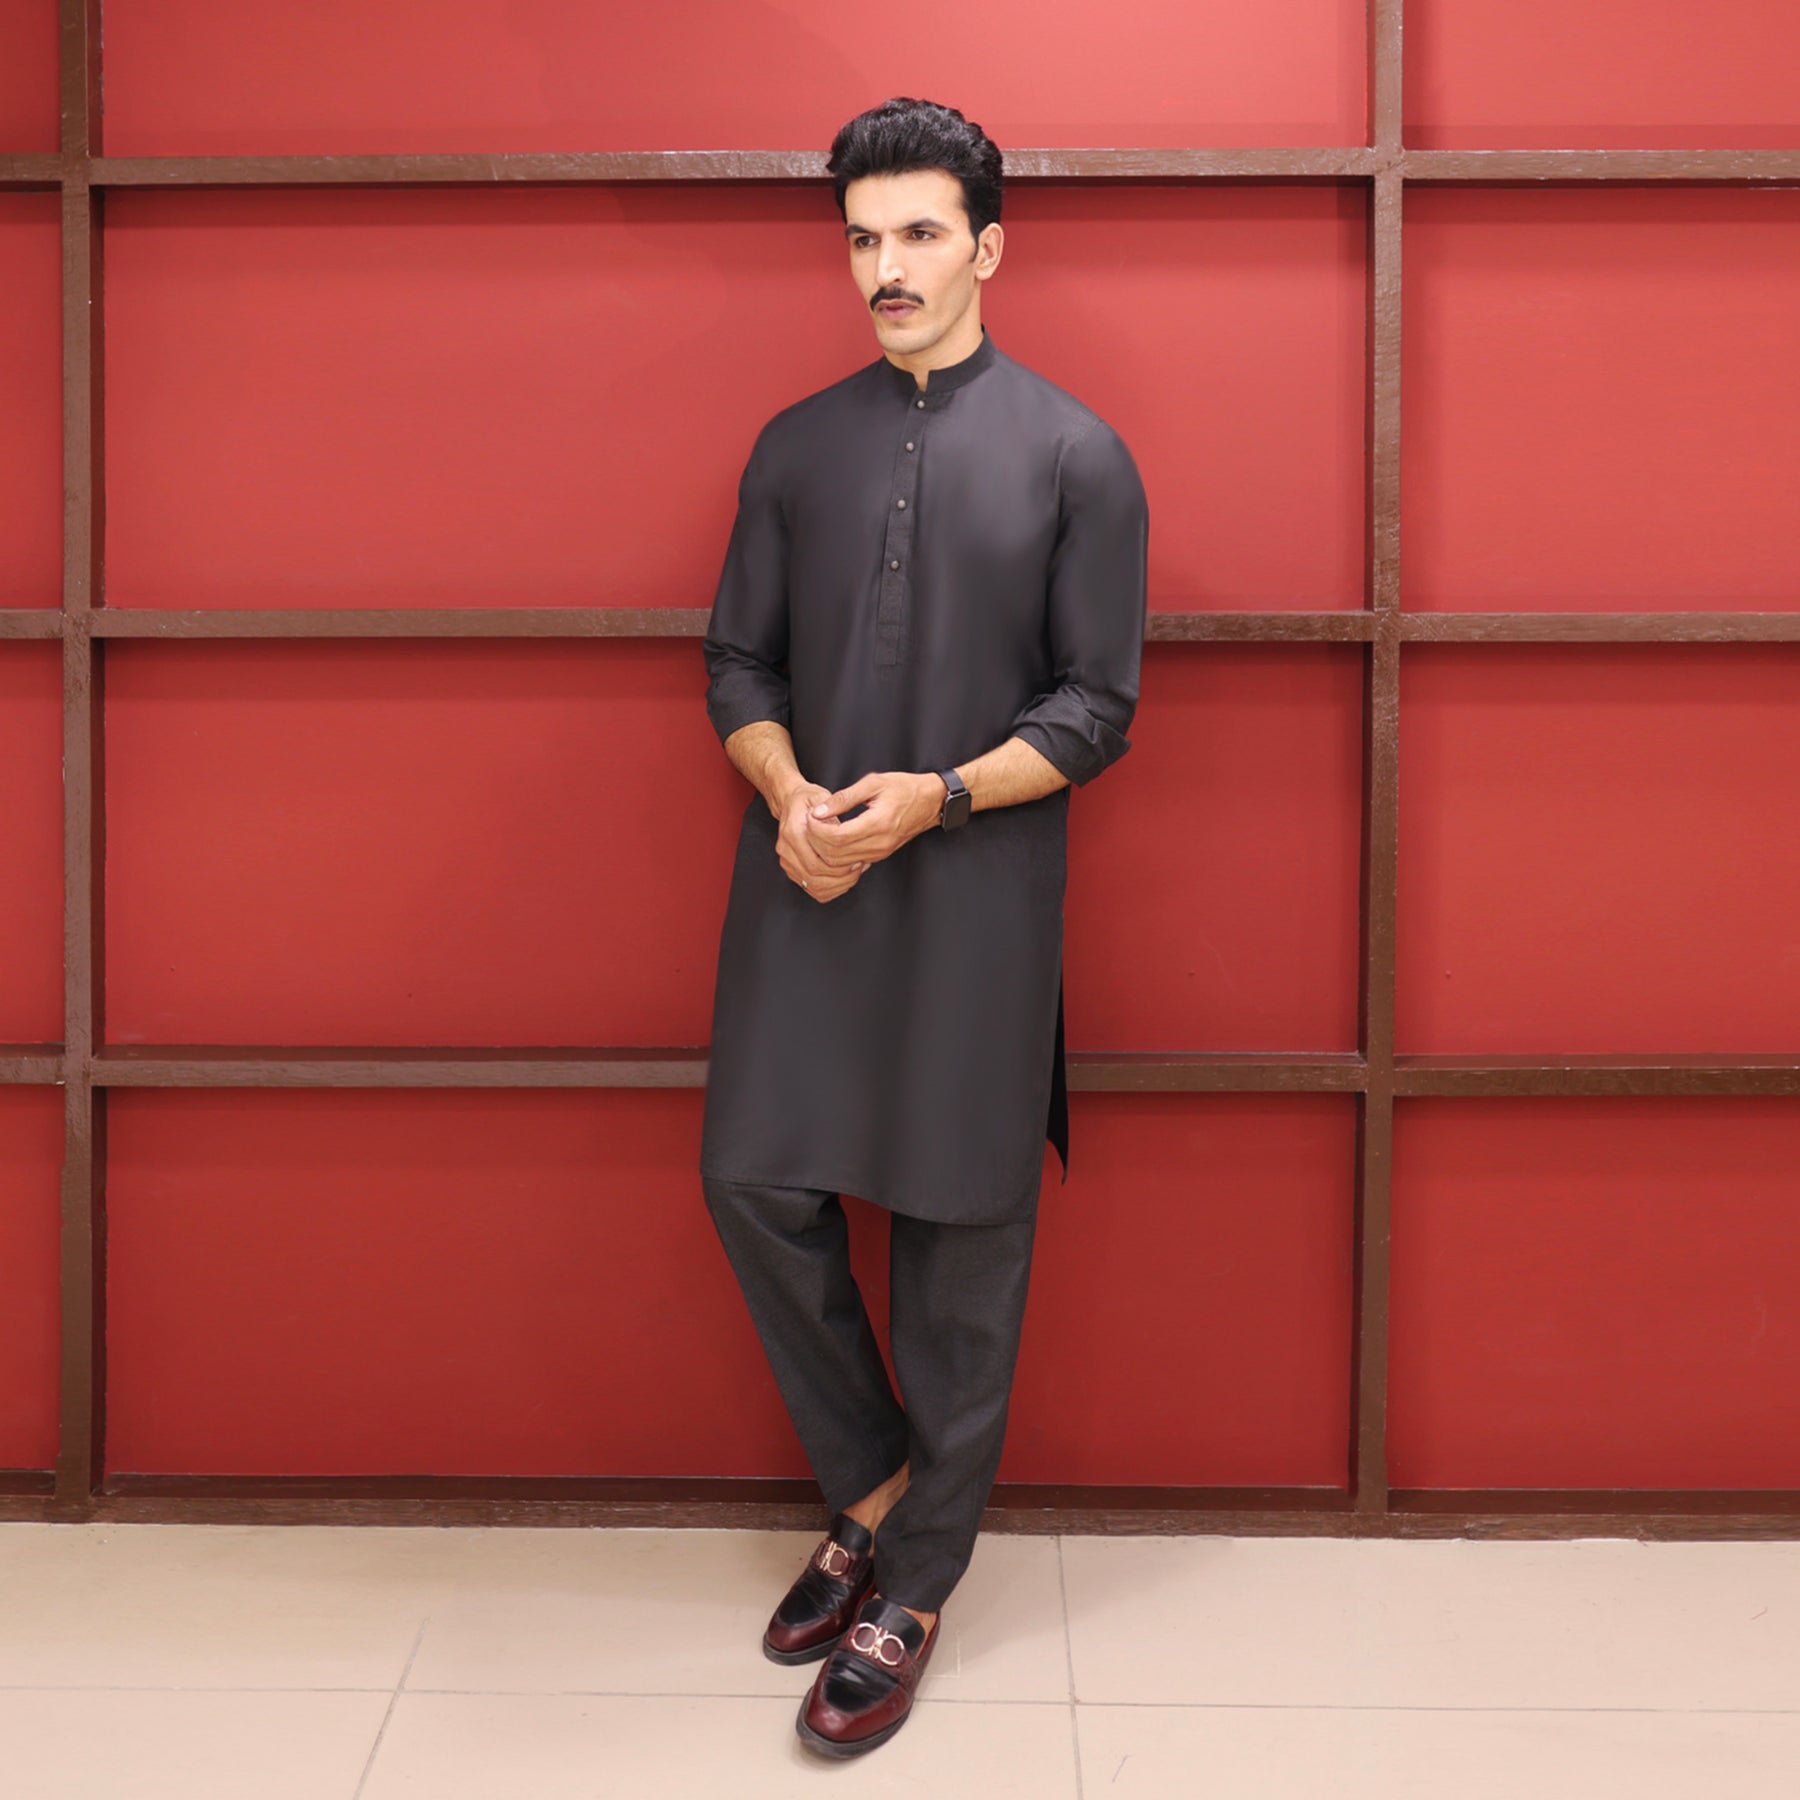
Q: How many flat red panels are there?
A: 12